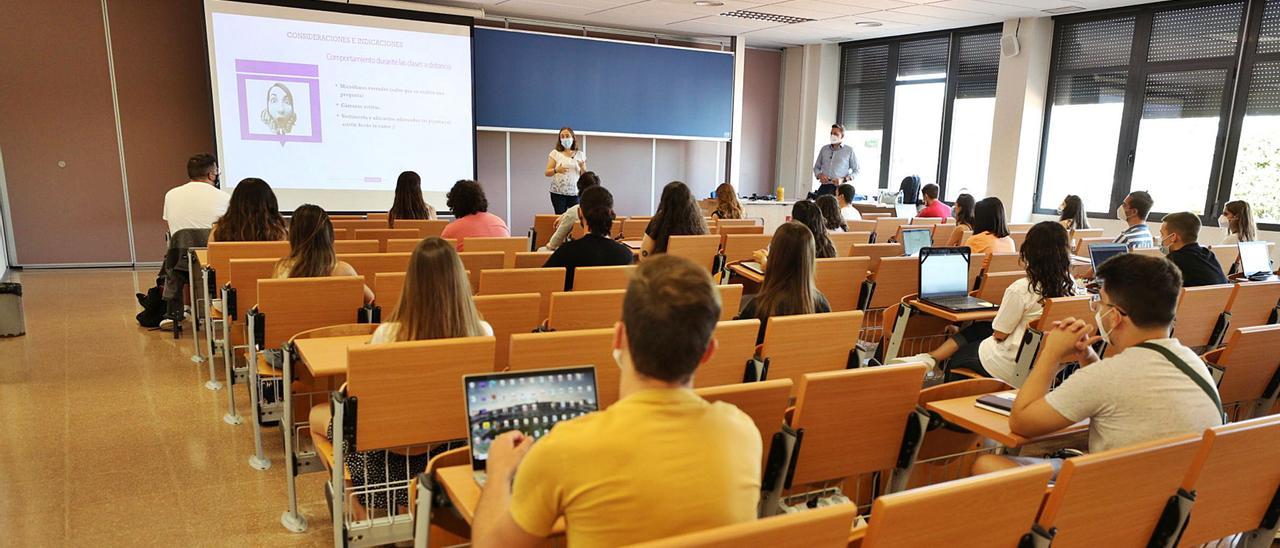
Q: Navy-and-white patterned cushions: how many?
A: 0